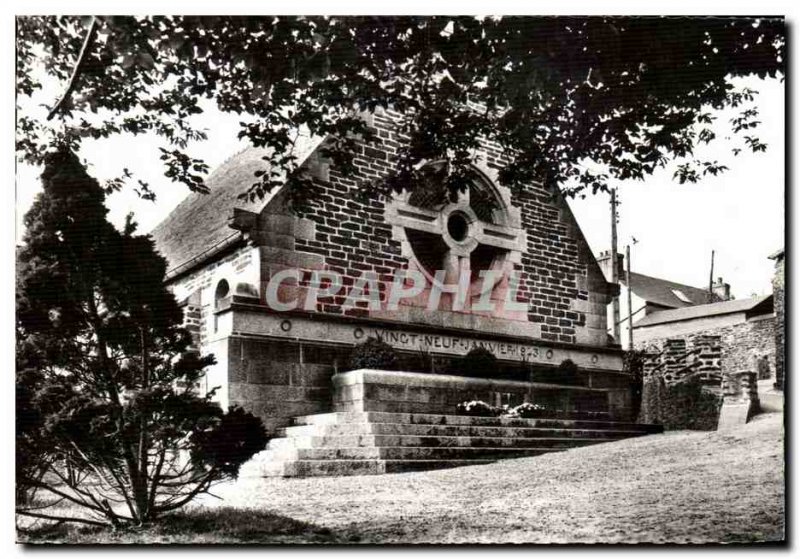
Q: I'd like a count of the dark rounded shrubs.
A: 3